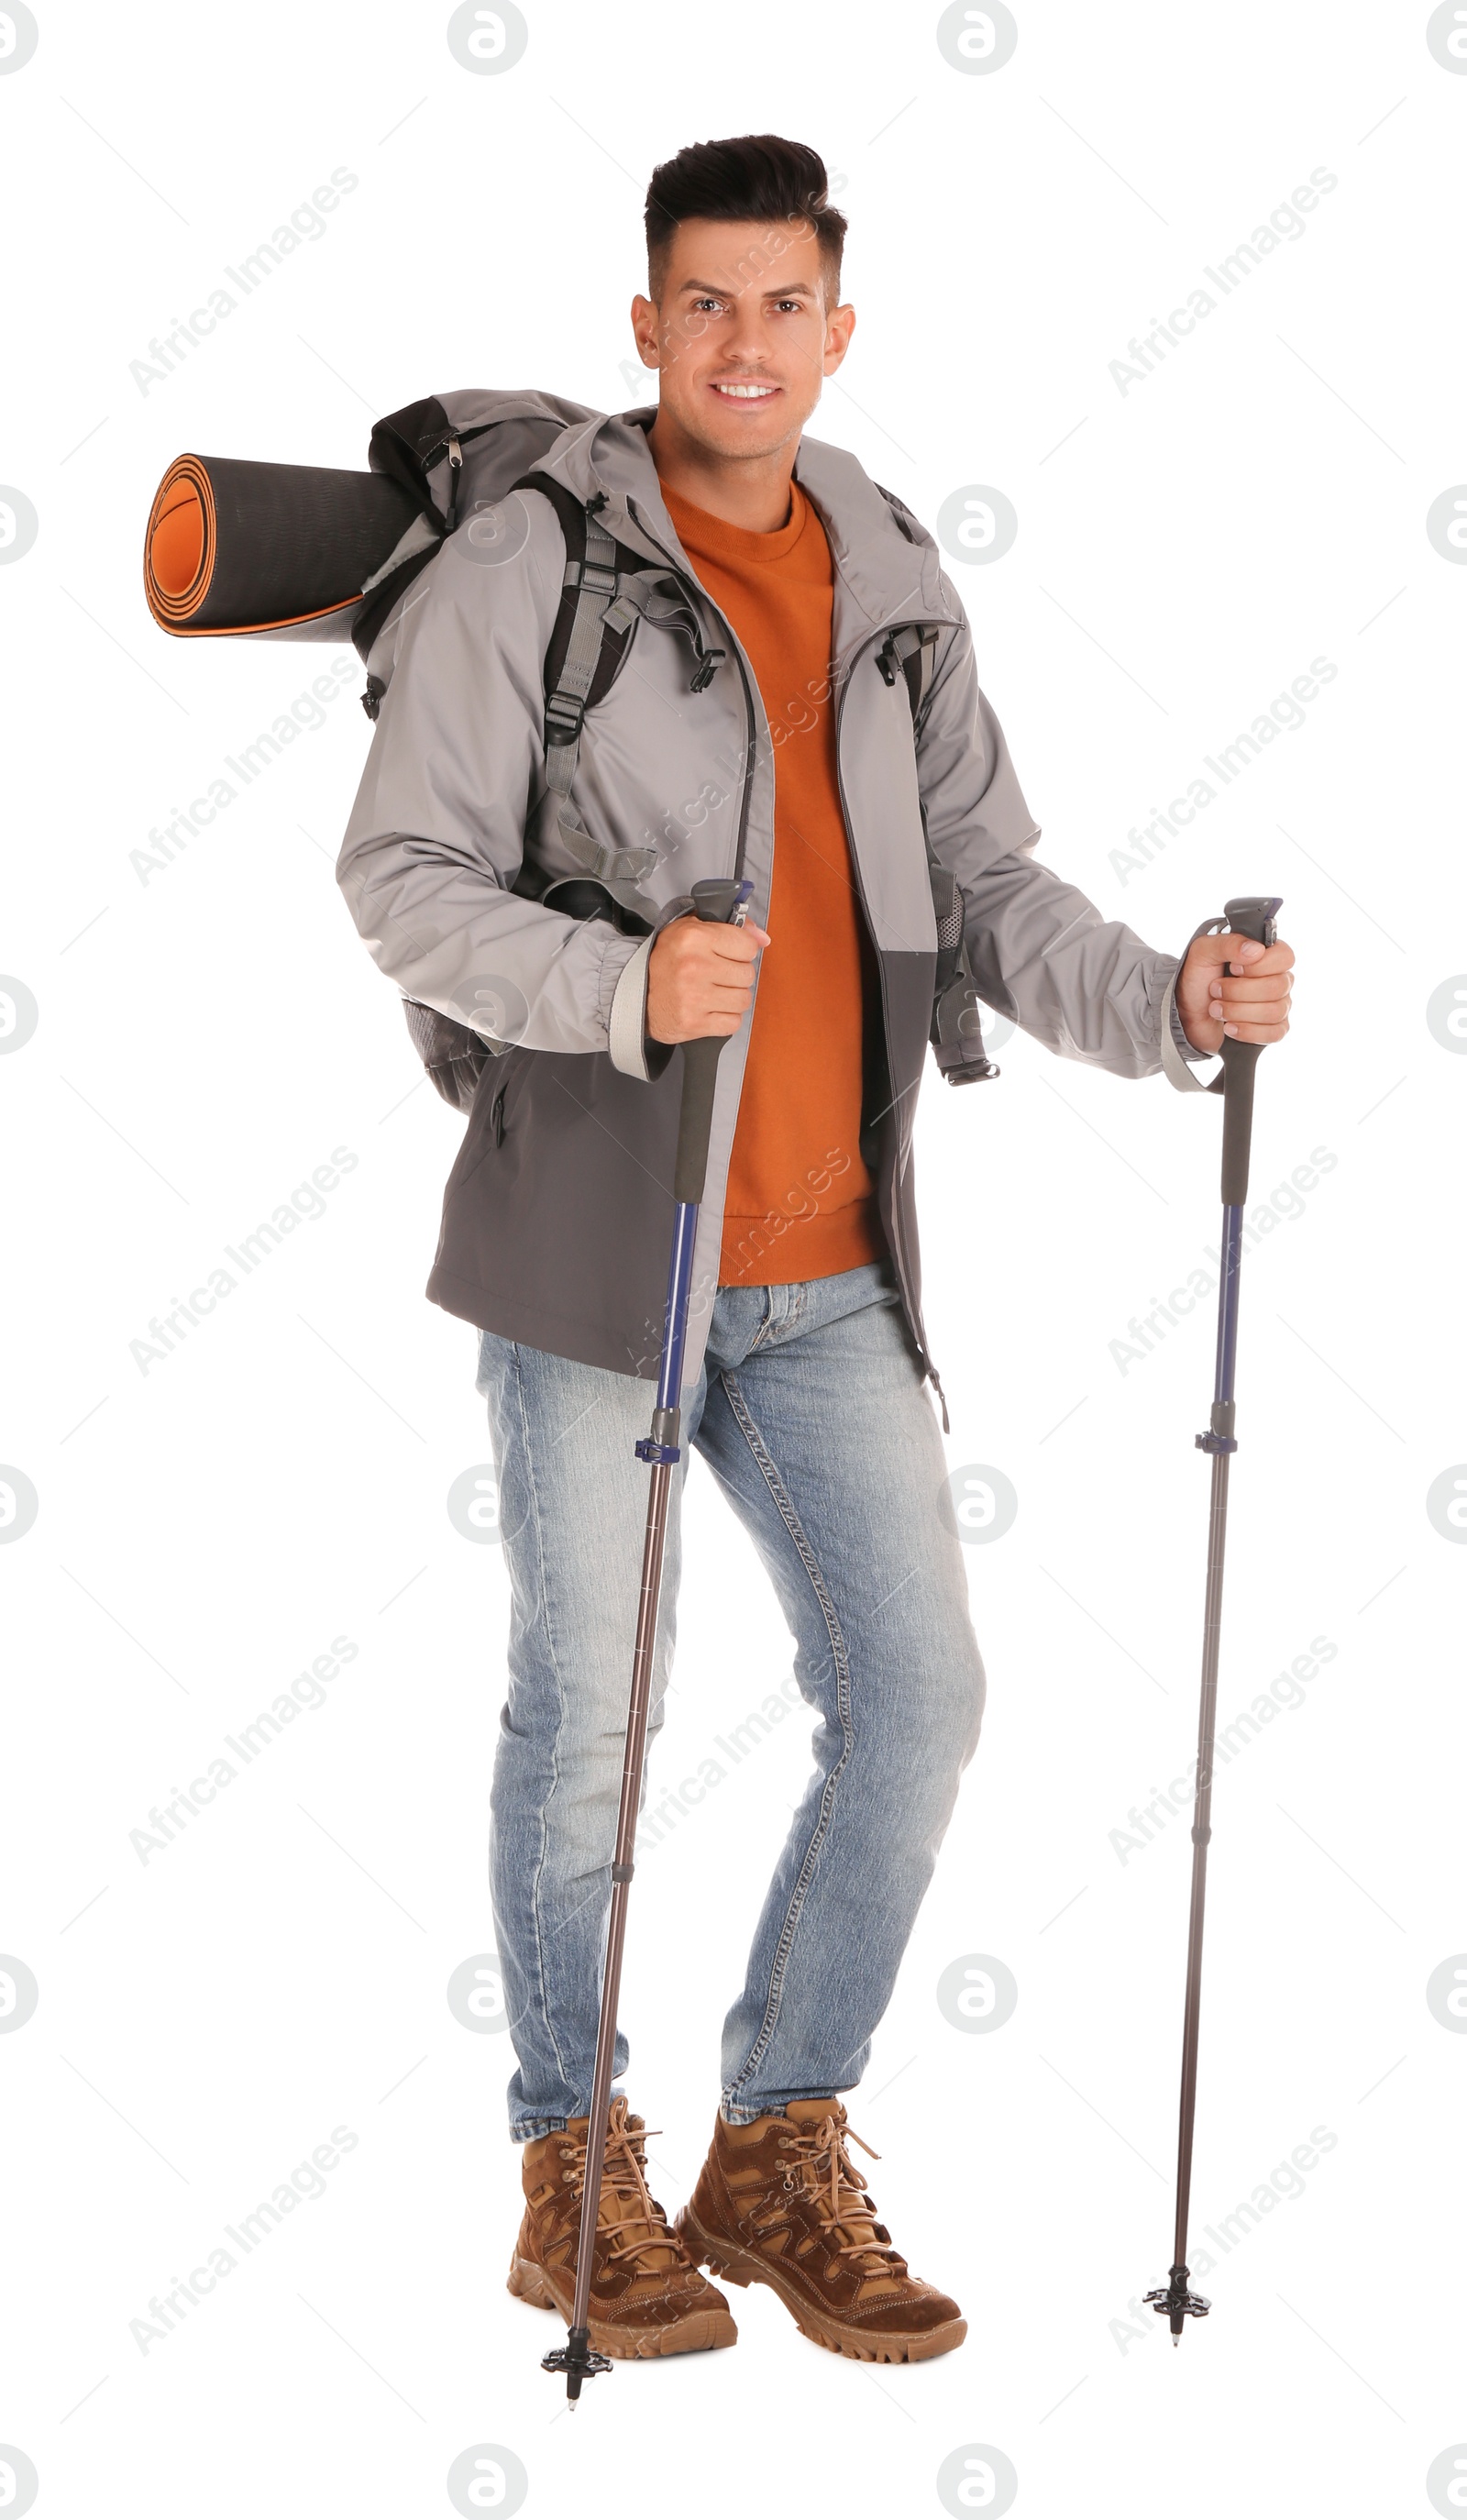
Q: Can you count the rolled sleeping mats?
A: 1